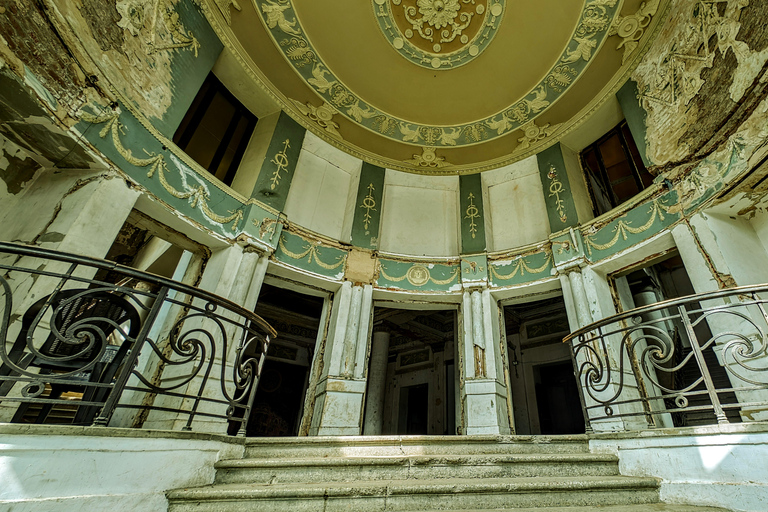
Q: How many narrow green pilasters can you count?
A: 4